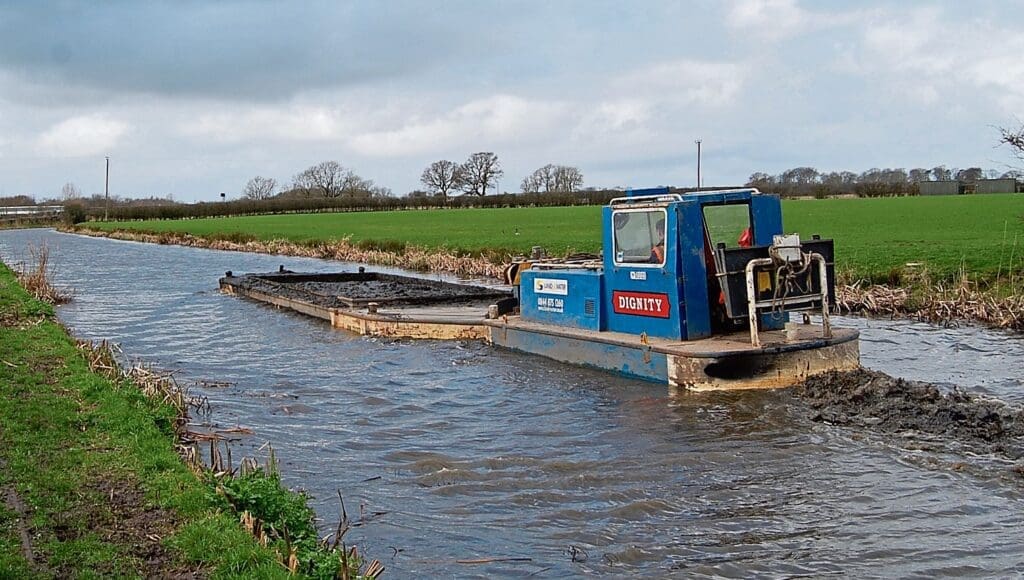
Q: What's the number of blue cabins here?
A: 1